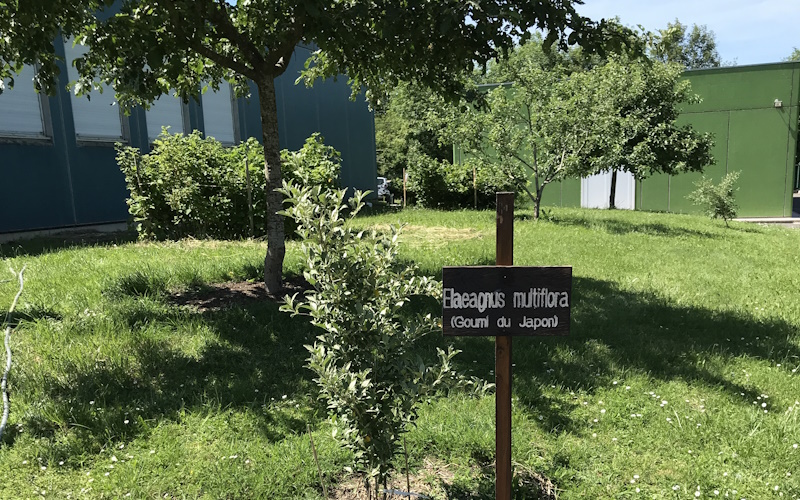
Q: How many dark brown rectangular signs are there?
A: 1